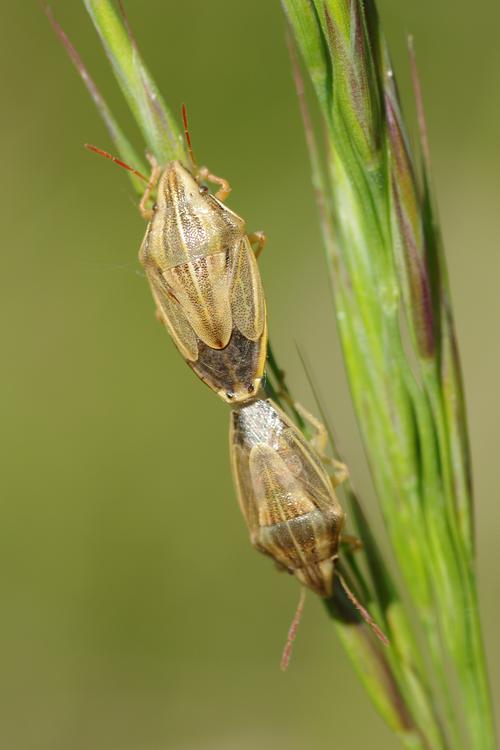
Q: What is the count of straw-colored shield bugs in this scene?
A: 2